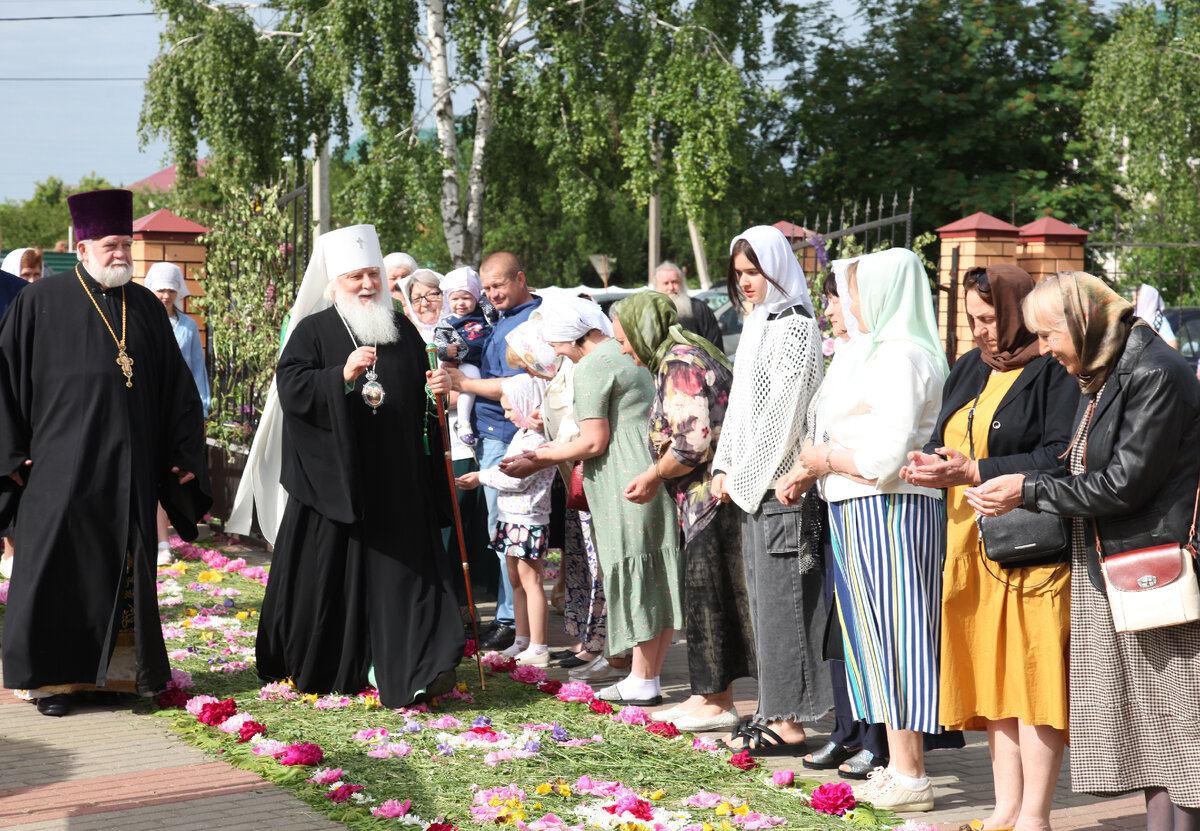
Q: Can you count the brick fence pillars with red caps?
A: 4